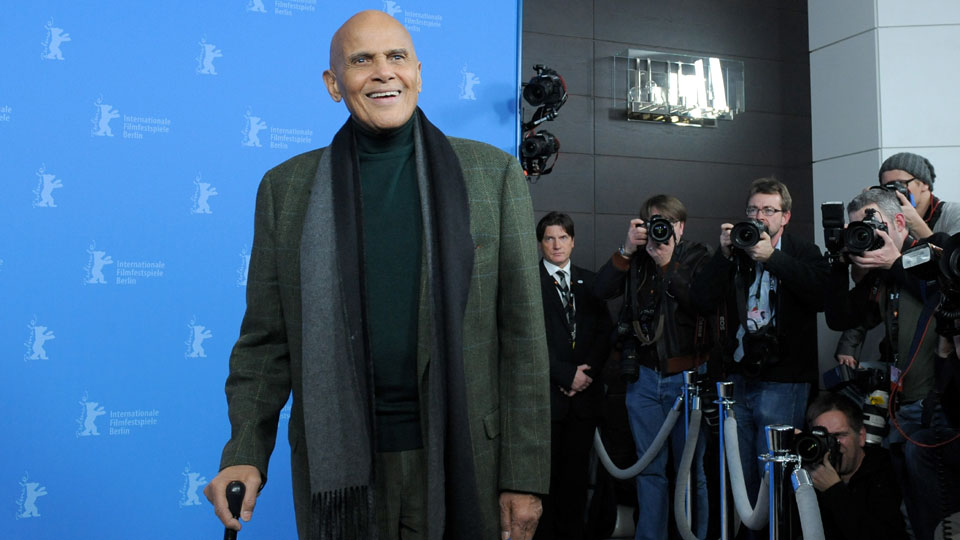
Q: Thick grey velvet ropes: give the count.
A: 4